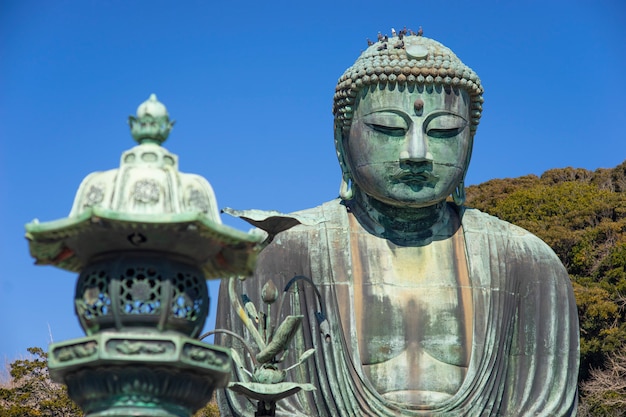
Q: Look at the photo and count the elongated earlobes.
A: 2